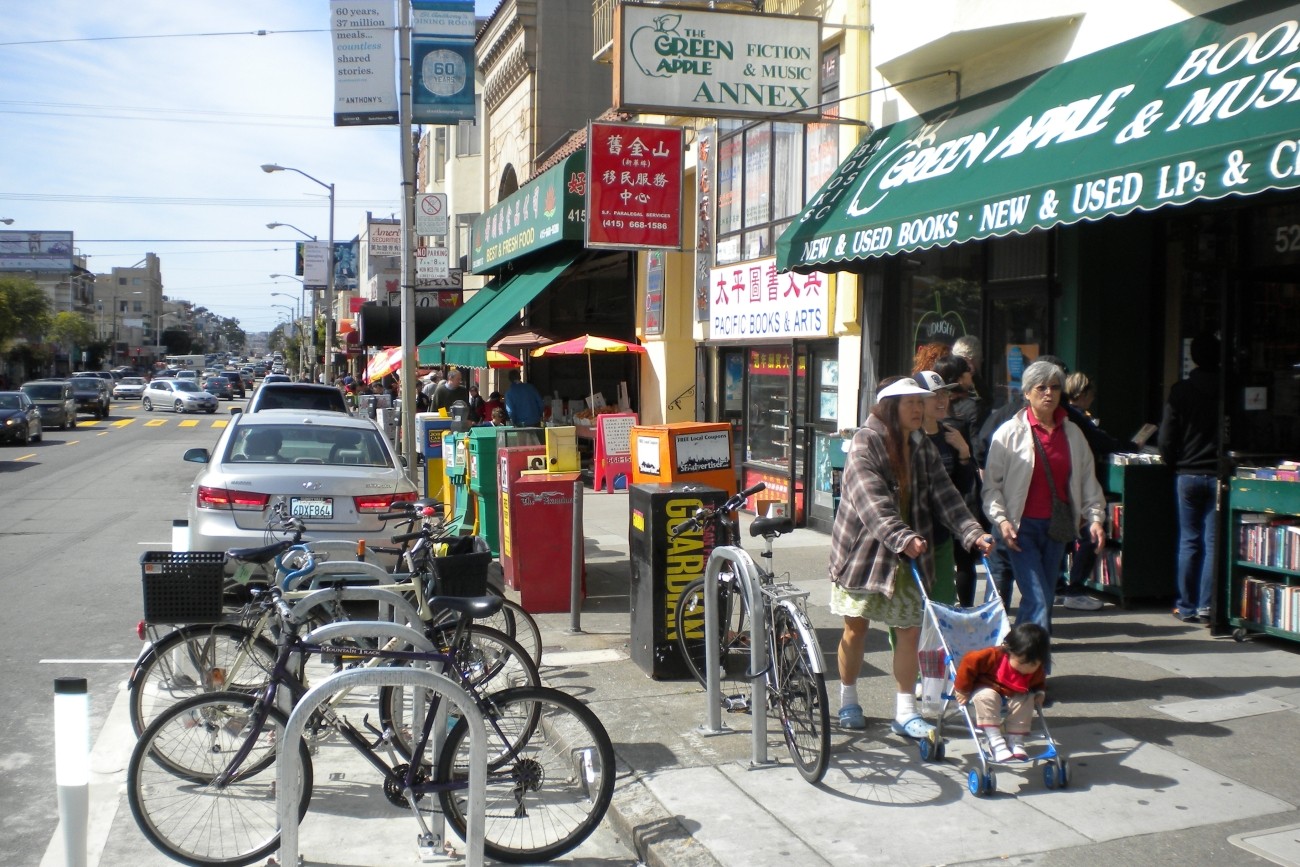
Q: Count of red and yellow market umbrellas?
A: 3